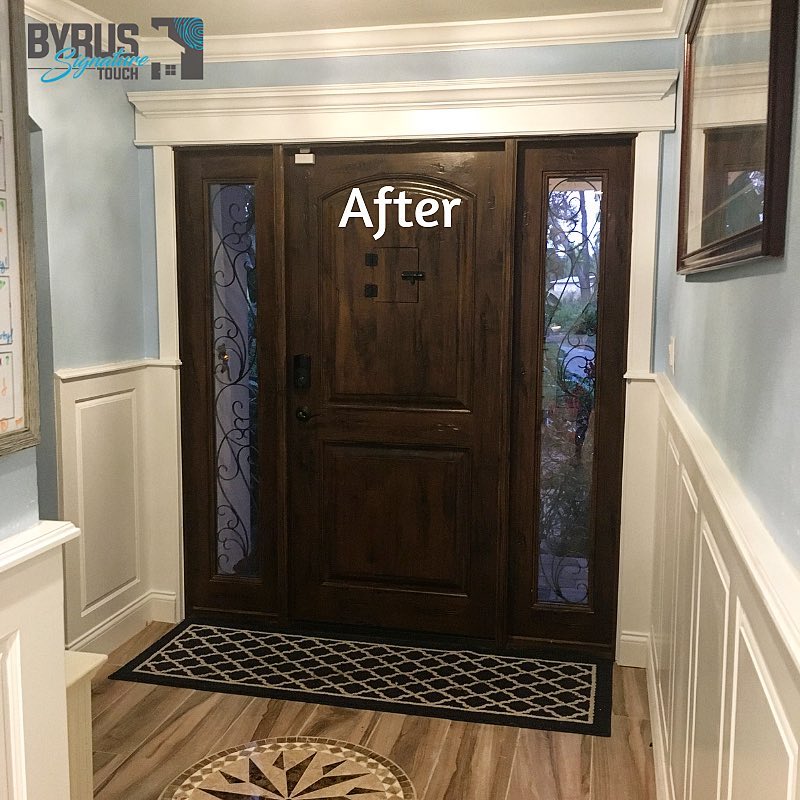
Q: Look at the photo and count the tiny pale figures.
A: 0